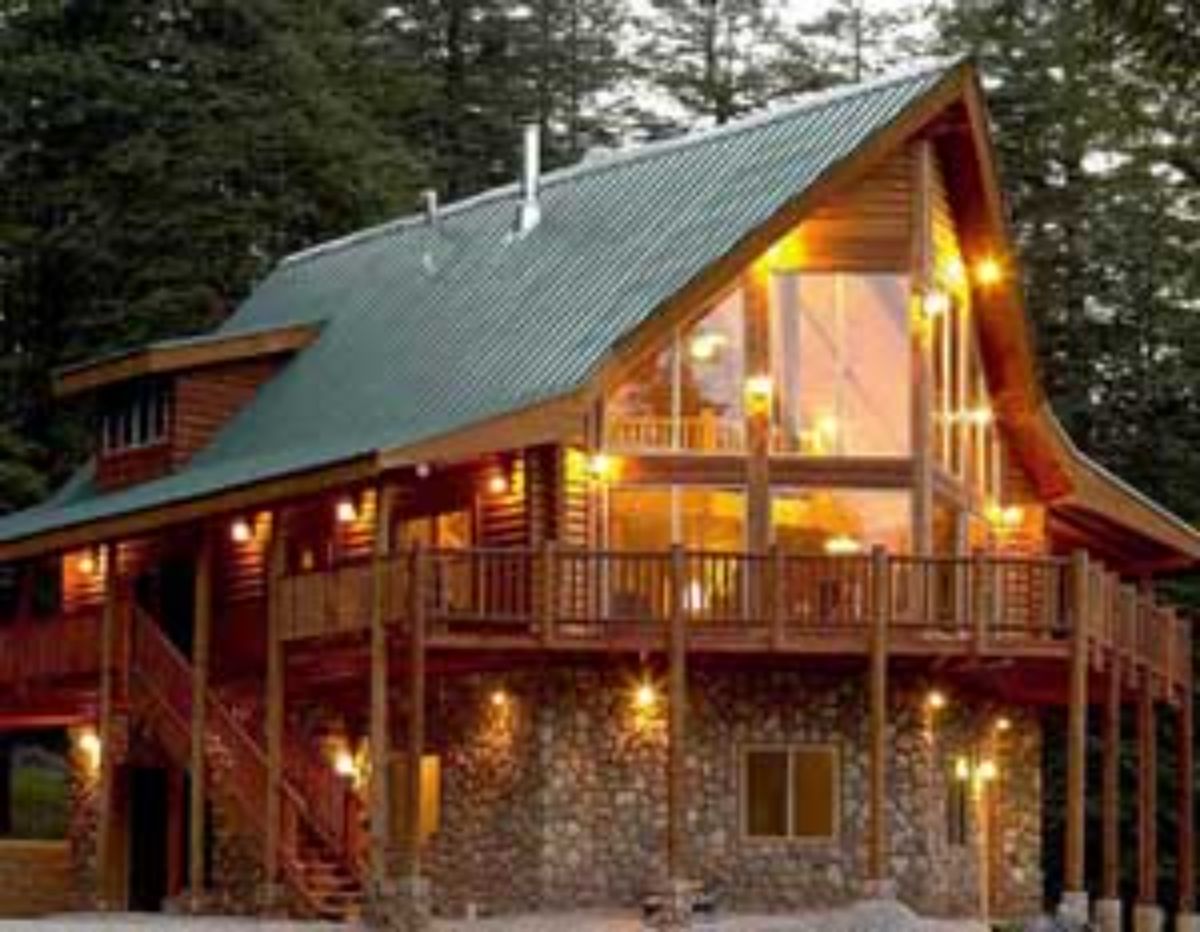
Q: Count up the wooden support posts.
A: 11